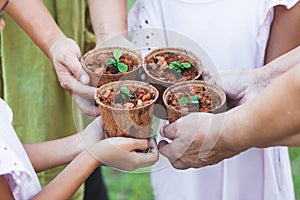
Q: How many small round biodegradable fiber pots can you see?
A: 4